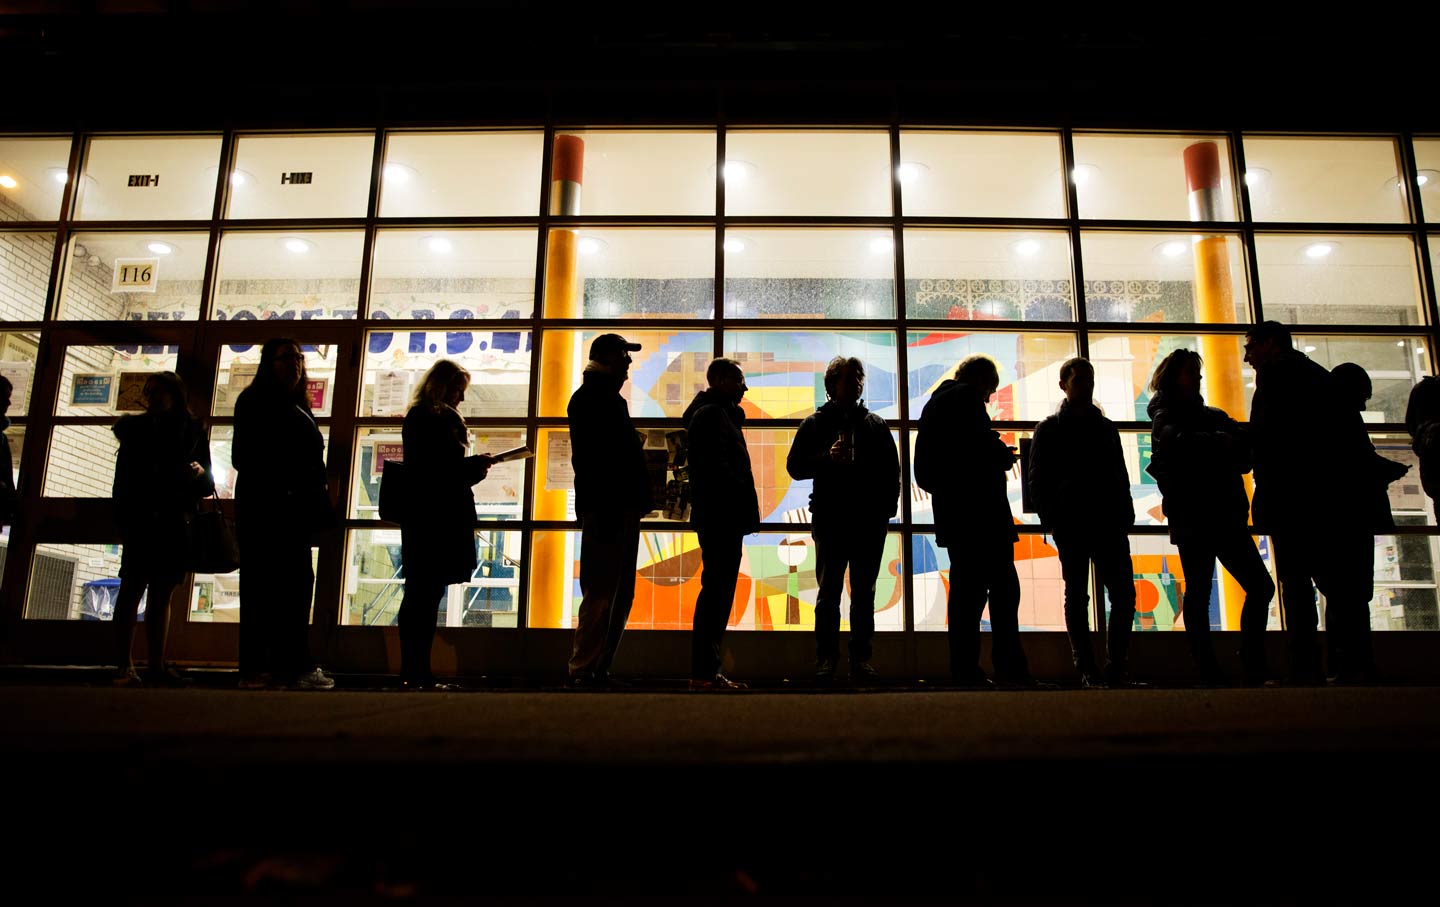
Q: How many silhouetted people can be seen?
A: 13